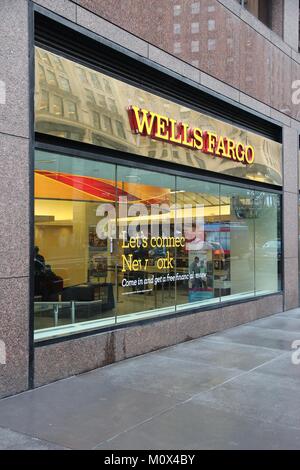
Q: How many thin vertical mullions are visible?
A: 4